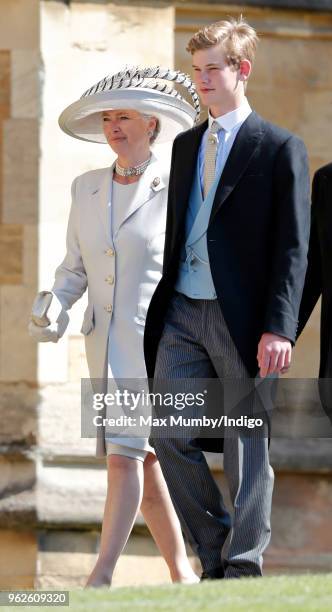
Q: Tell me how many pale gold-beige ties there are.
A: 1